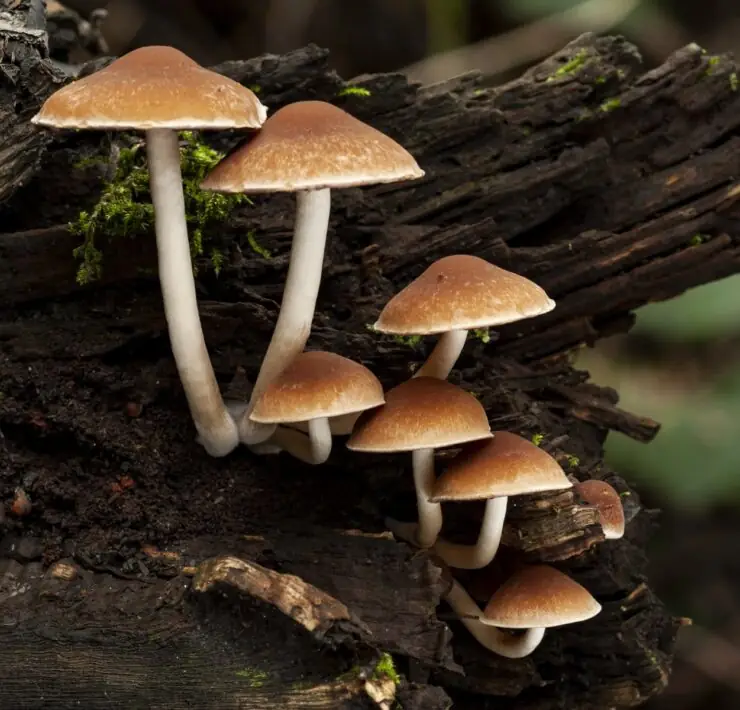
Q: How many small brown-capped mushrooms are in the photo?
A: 8